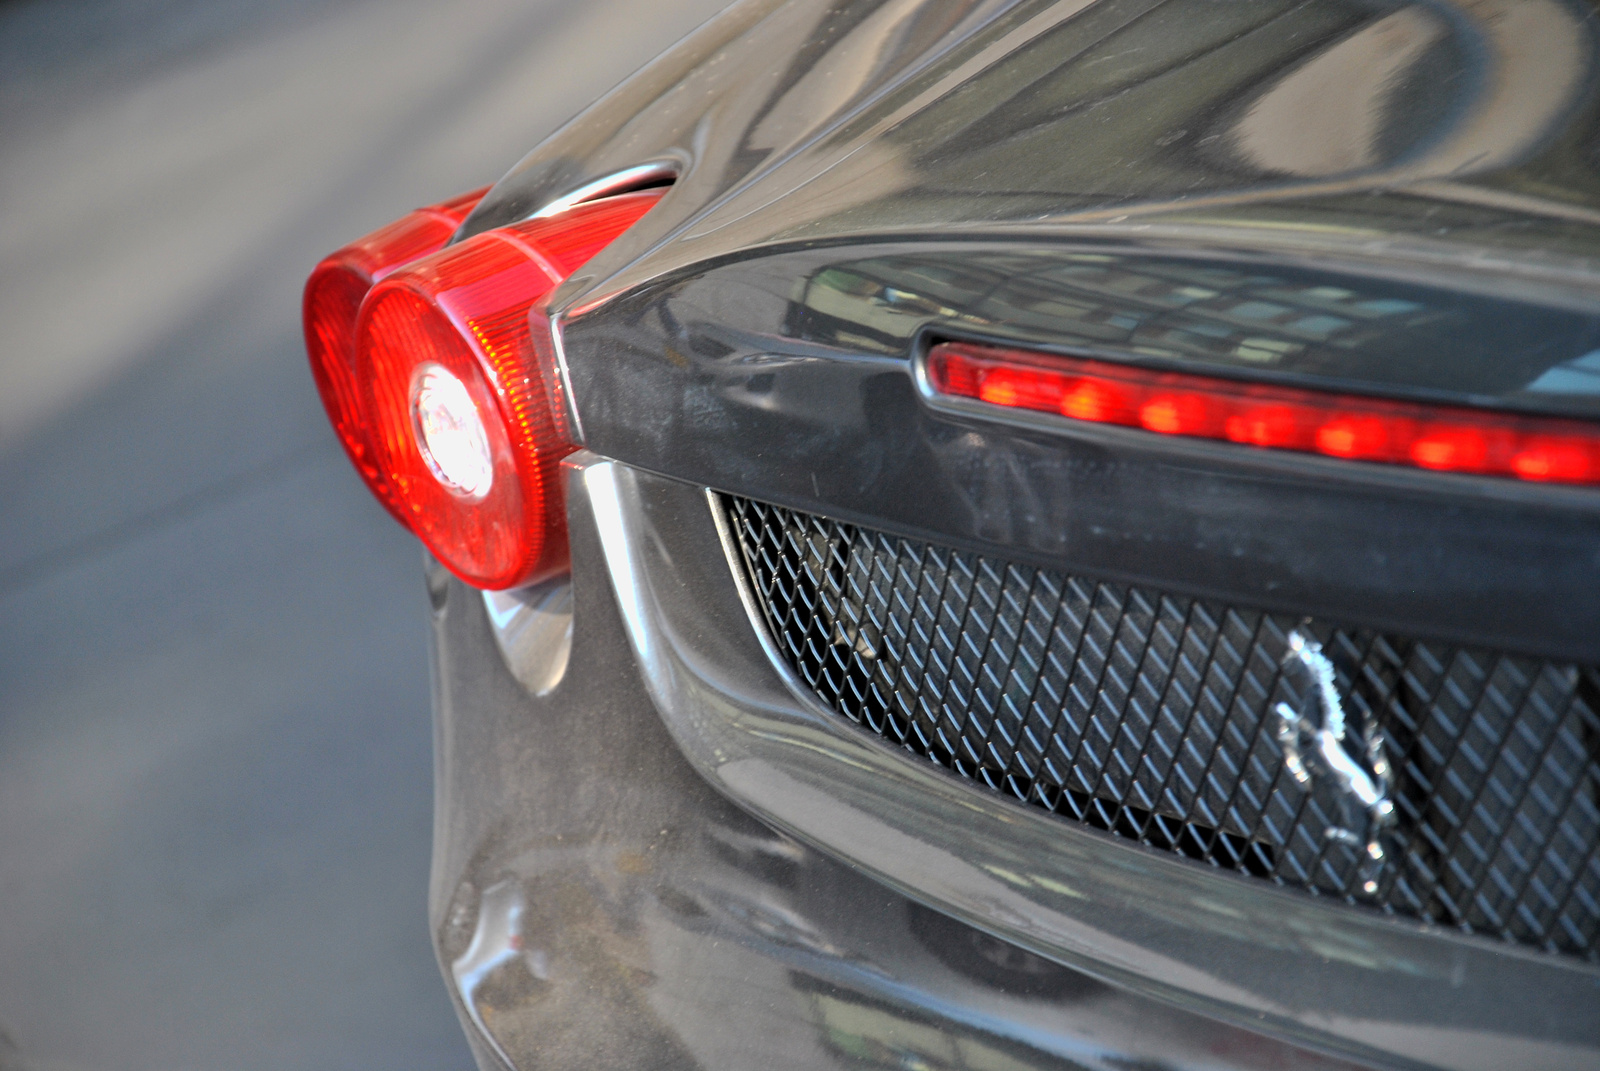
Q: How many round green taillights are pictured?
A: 0